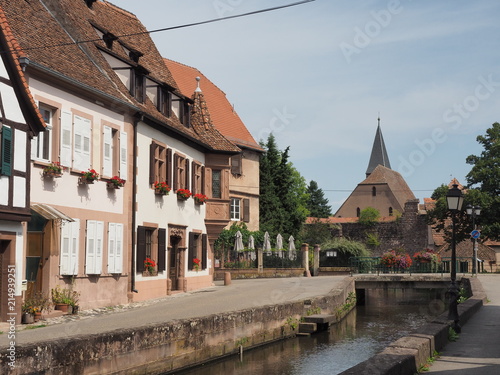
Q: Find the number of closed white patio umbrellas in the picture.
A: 5